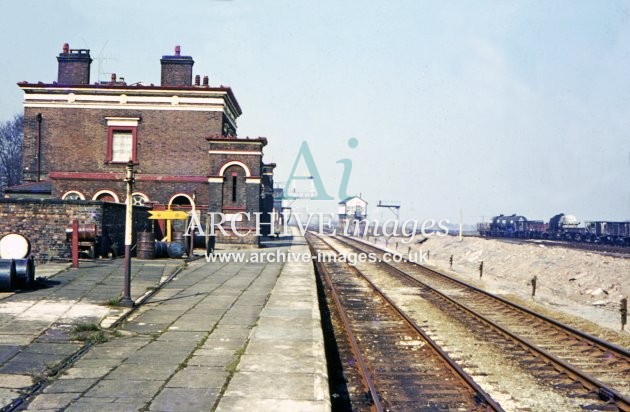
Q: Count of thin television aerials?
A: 1